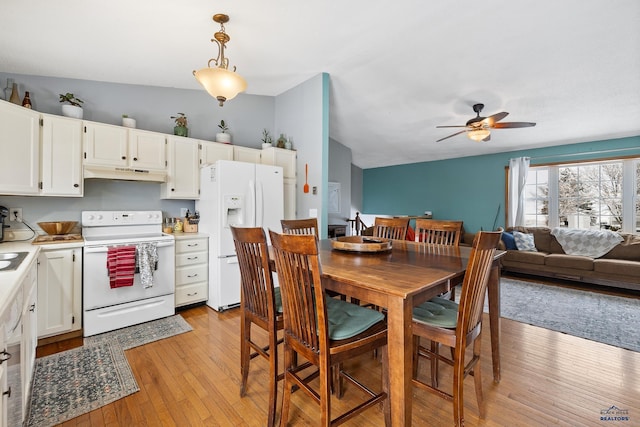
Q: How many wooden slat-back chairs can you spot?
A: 6